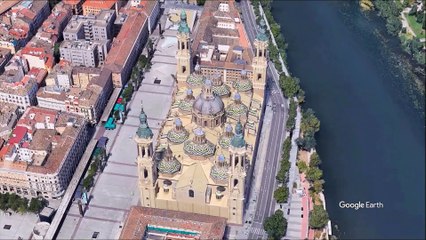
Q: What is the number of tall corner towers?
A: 4